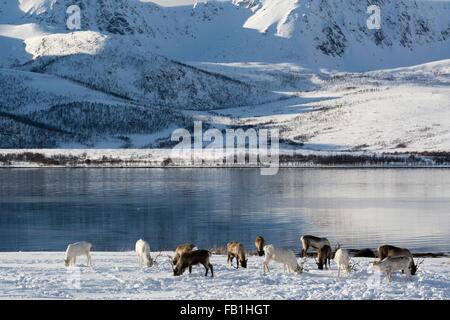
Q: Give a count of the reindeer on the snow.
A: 12